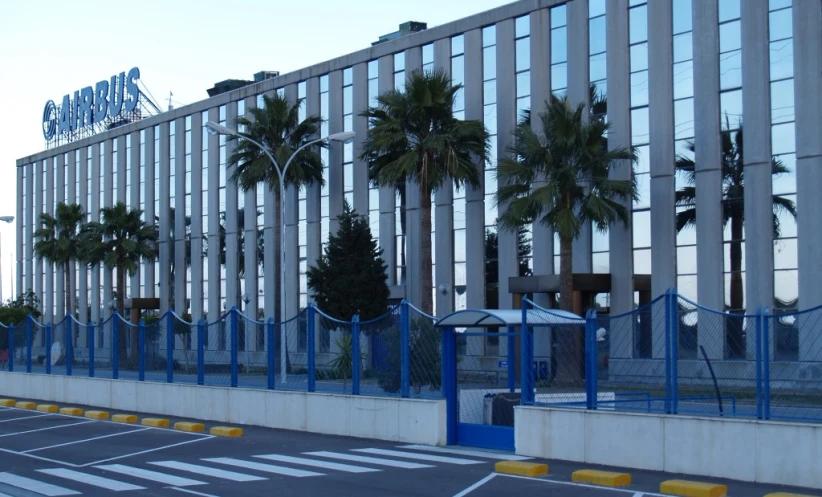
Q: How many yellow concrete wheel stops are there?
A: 13